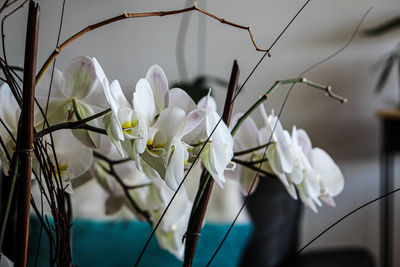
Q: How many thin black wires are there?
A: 4